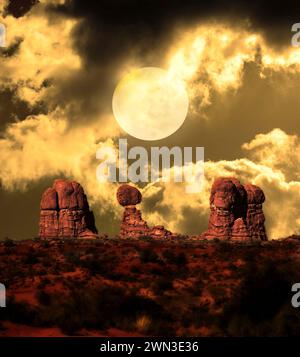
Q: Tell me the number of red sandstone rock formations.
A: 3